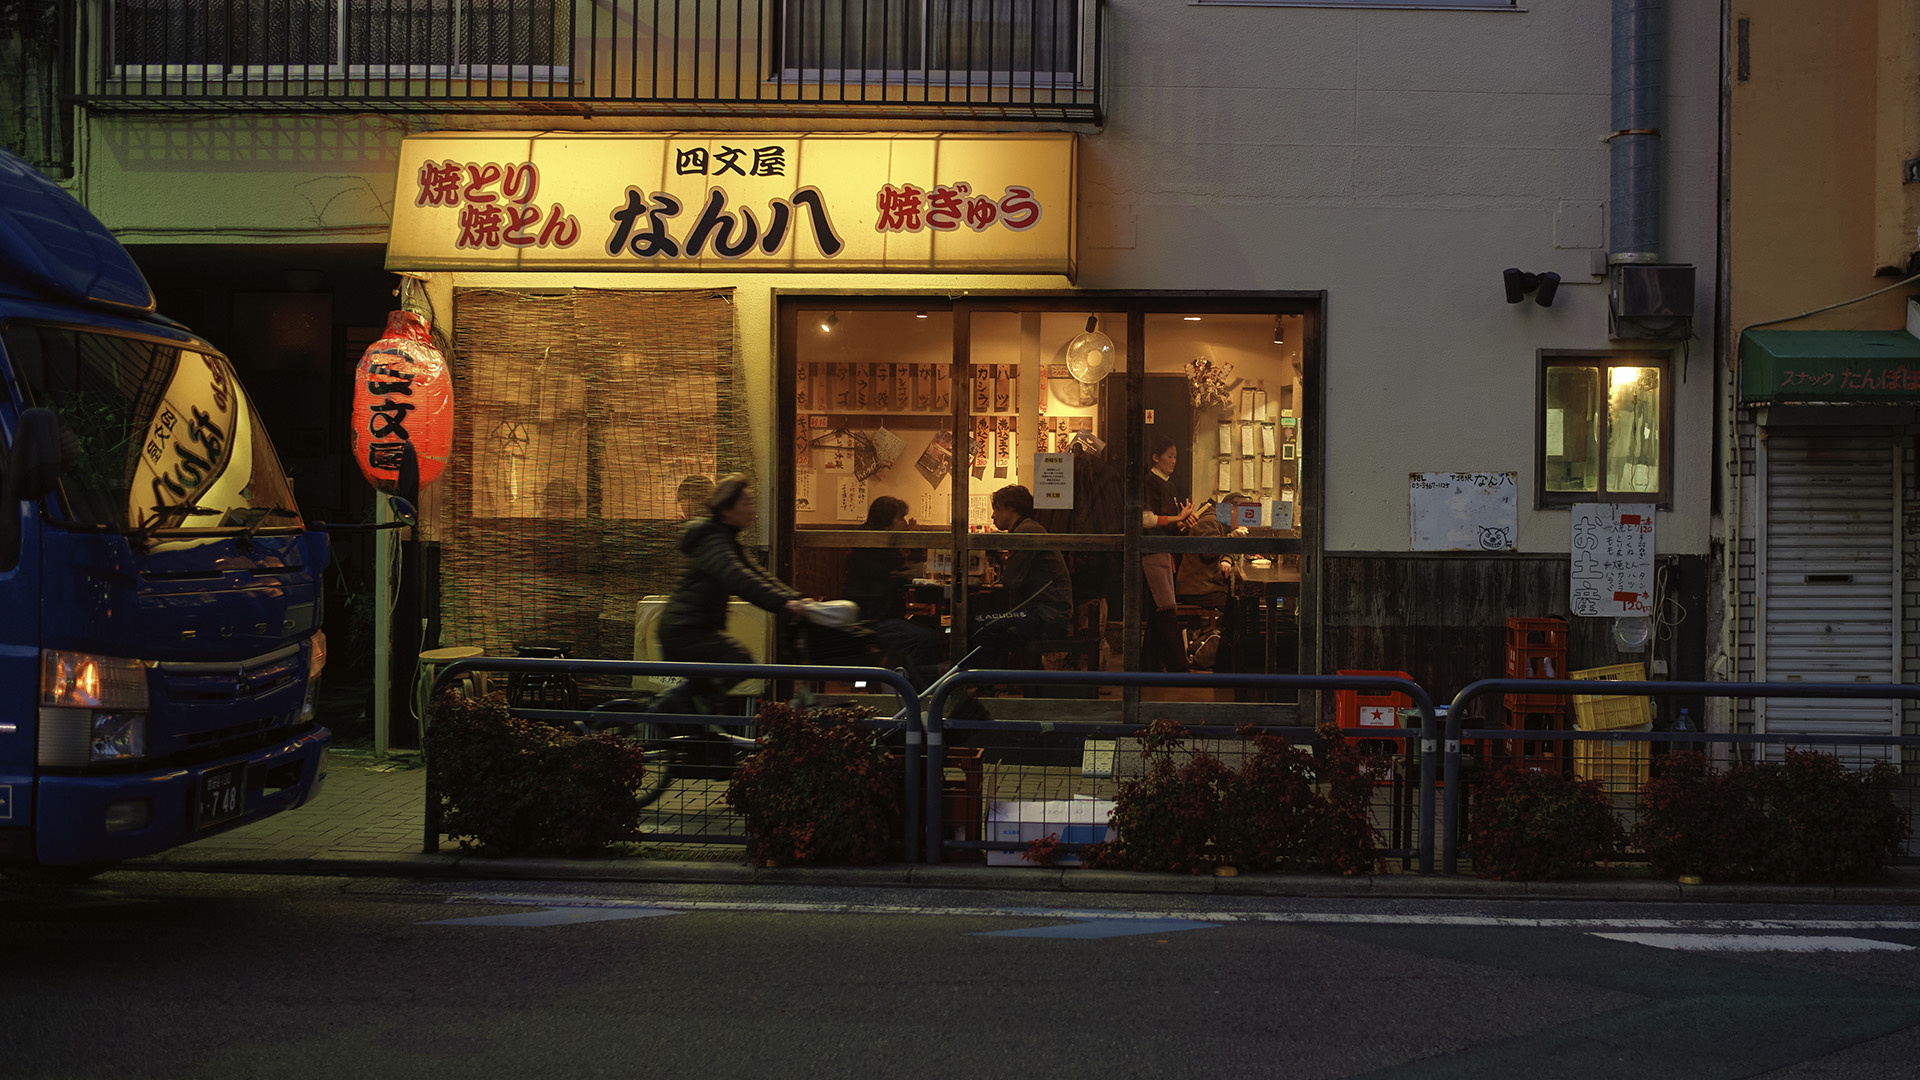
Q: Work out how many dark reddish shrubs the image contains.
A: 5